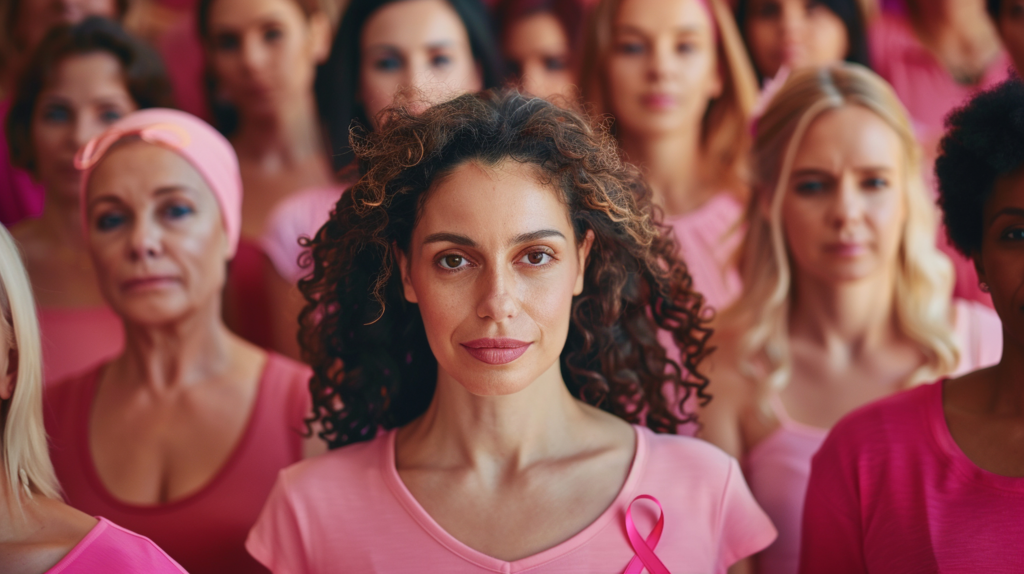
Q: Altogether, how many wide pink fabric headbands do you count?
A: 1